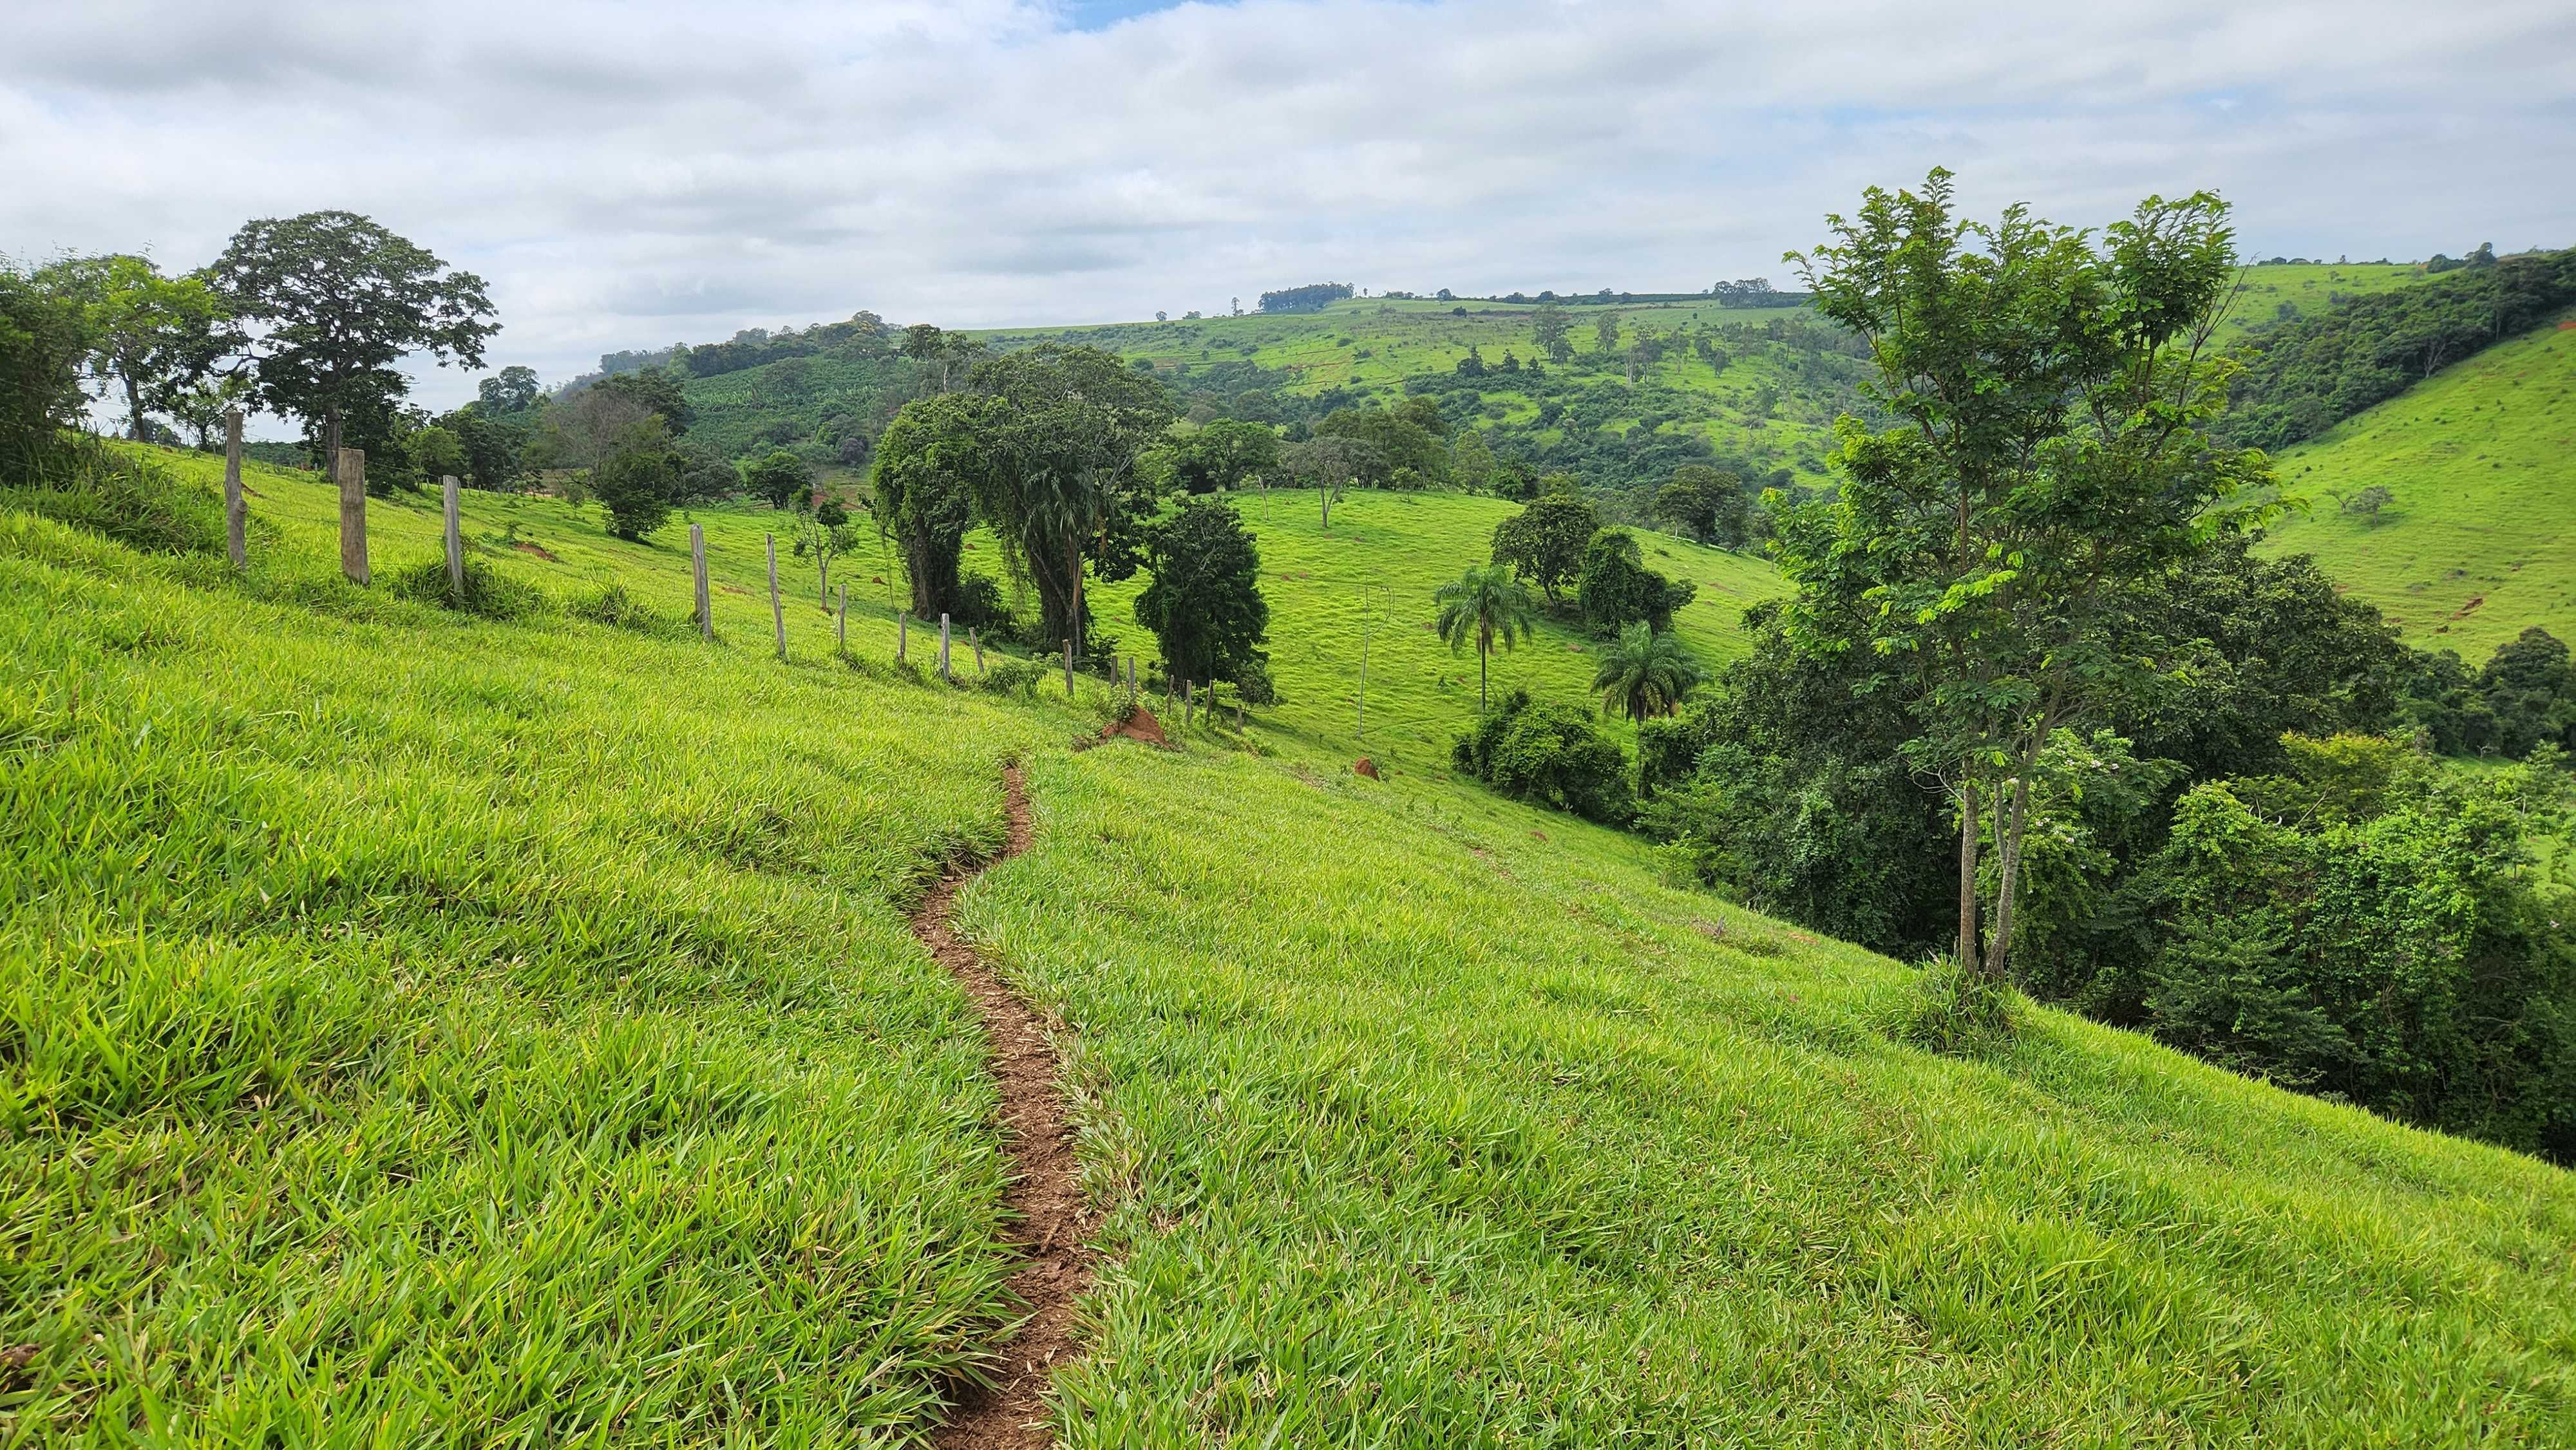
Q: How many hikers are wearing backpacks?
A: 0